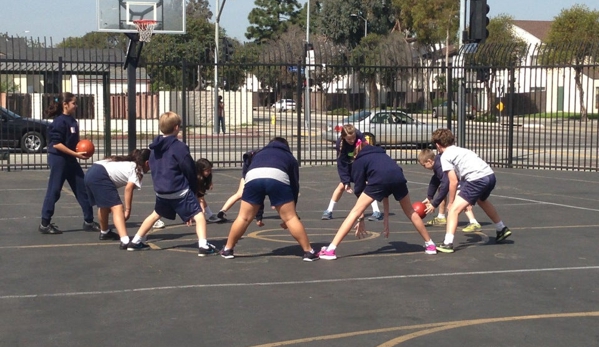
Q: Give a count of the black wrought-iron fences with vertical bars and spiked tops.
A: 1